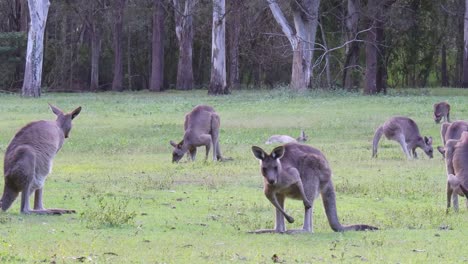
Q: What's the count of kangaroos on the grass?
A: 8